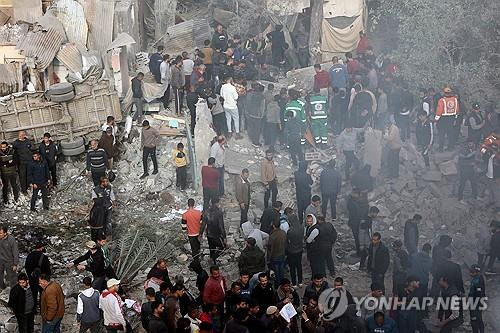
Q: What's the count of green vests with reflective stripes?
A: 2